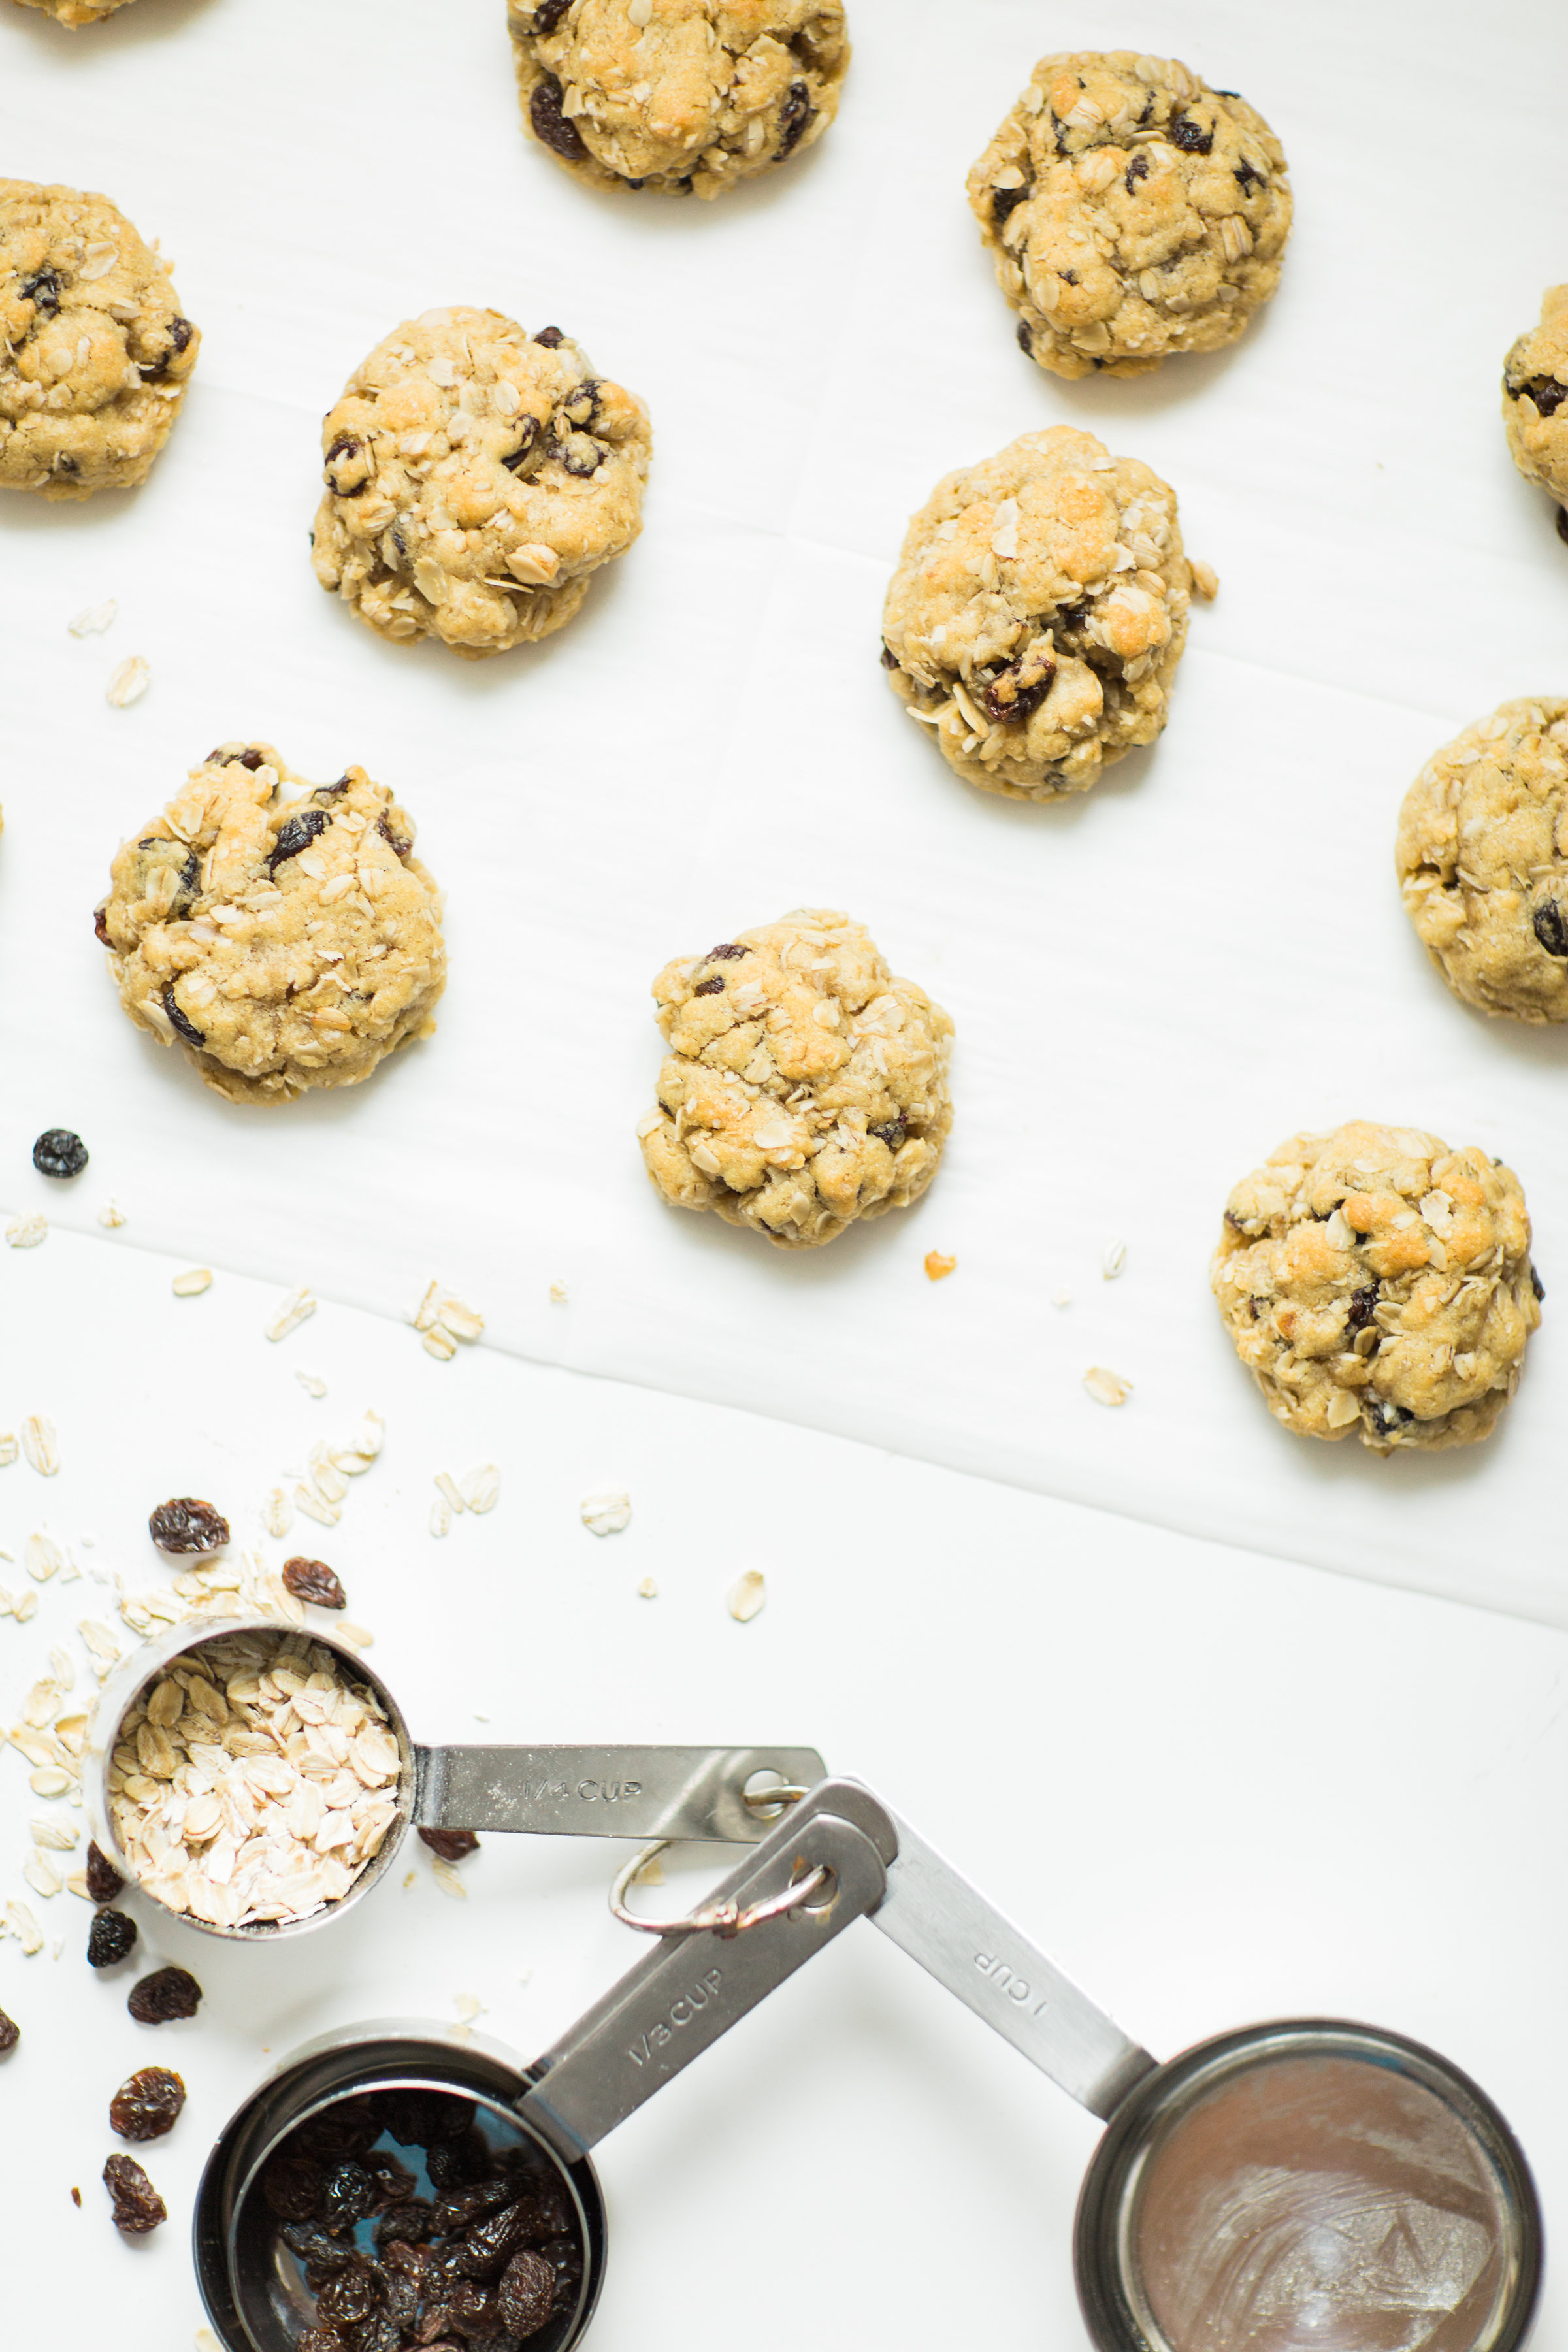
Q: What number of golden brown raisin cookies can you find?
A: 11